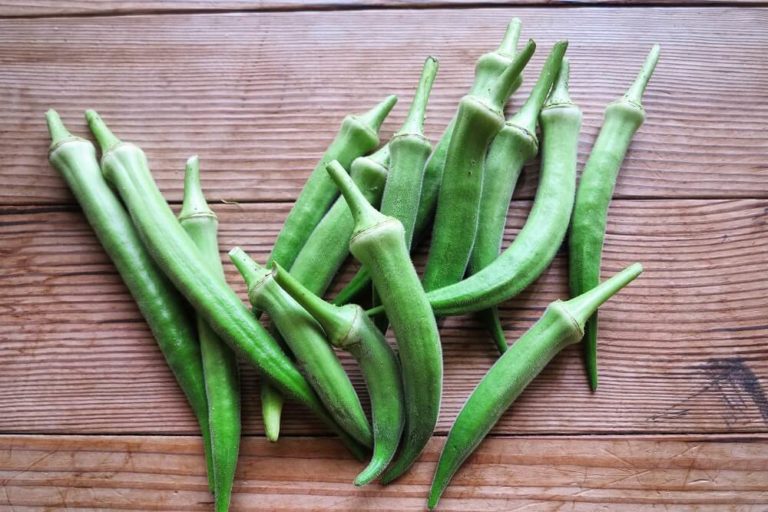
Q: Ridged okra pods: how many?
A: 15